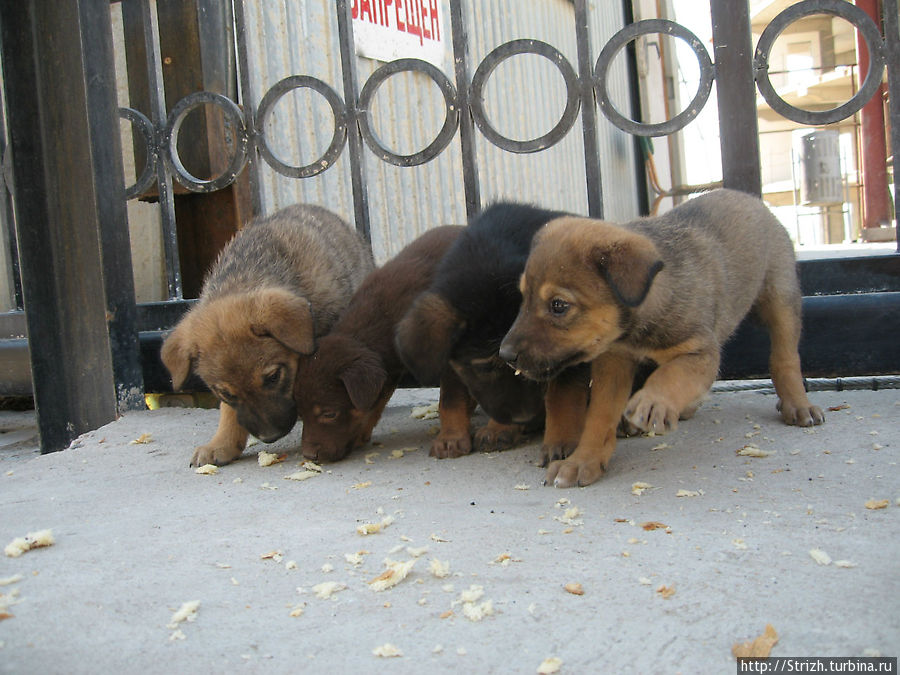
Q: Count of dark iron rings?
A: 7